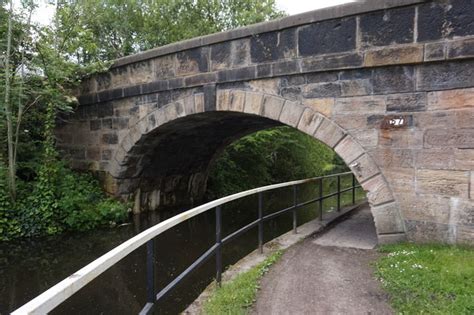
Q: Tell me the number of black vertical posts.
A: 7